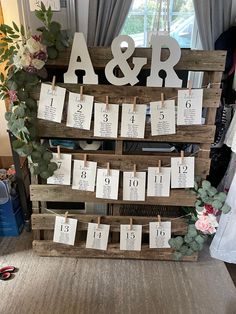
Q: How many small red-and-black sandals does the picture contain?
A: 0